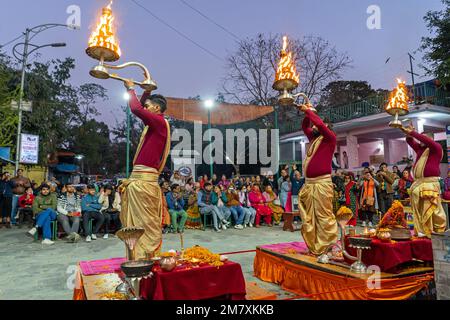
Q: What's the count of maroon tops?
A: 3